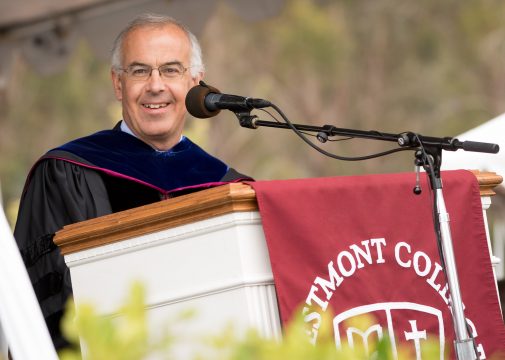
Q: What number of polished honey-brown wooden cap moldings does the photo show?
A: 1